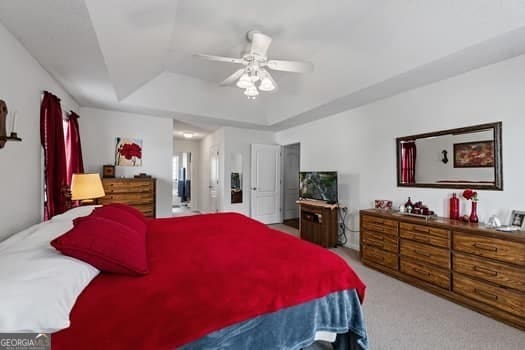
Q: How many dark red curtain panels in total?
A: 2